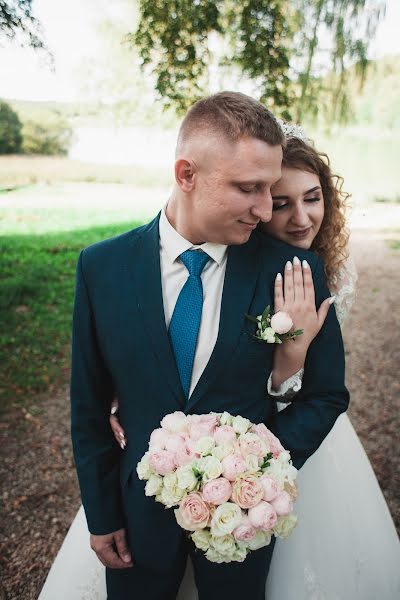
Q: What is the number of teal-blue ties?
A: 1